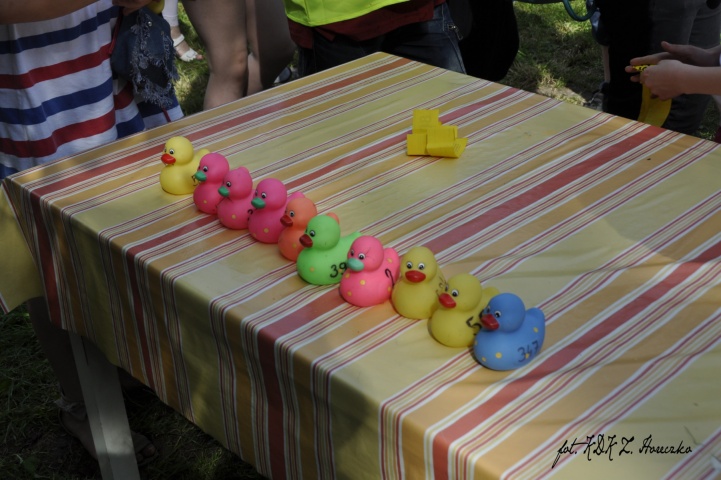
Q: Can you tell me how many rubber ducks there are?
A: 10